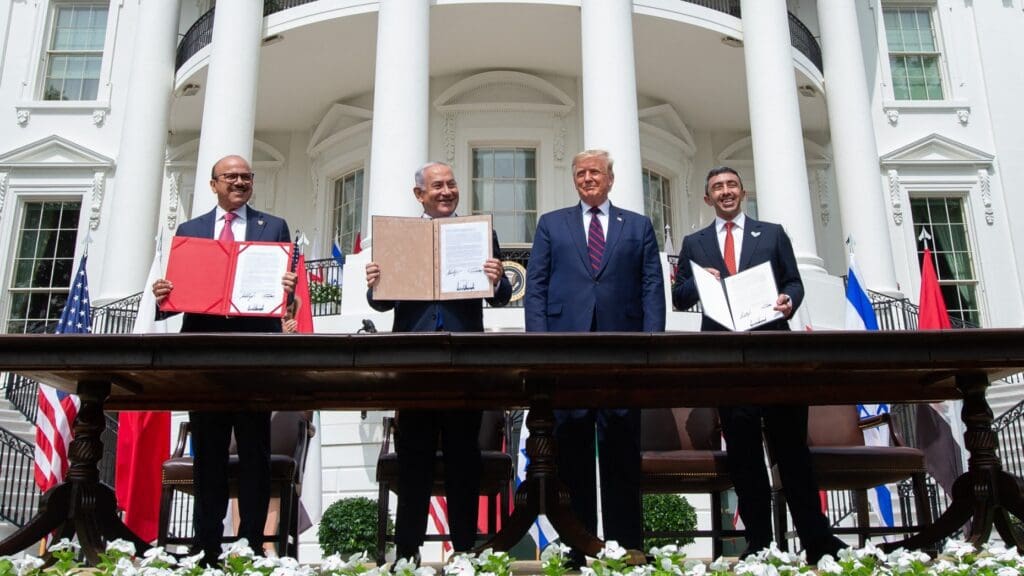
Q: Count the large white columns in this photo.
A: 6